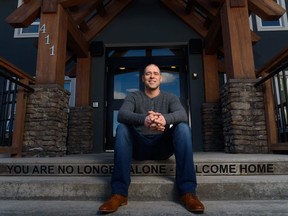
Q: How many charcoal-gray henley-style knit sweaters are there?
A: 1